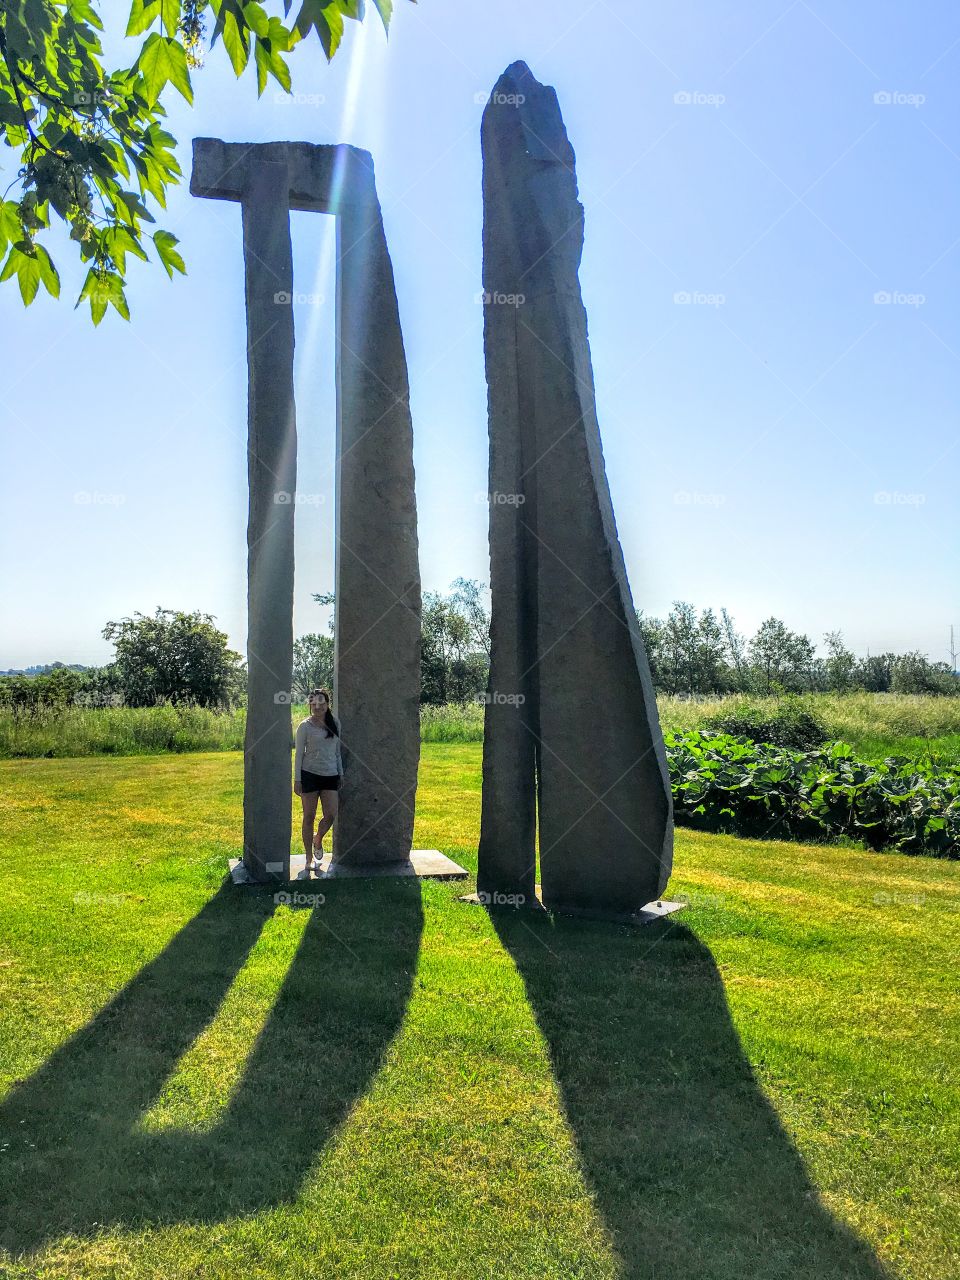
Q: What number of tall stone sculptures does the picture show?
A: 2